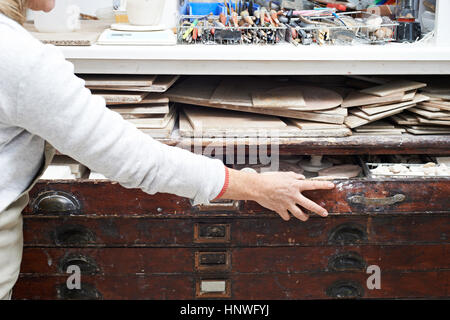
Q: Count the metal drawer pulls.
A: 8